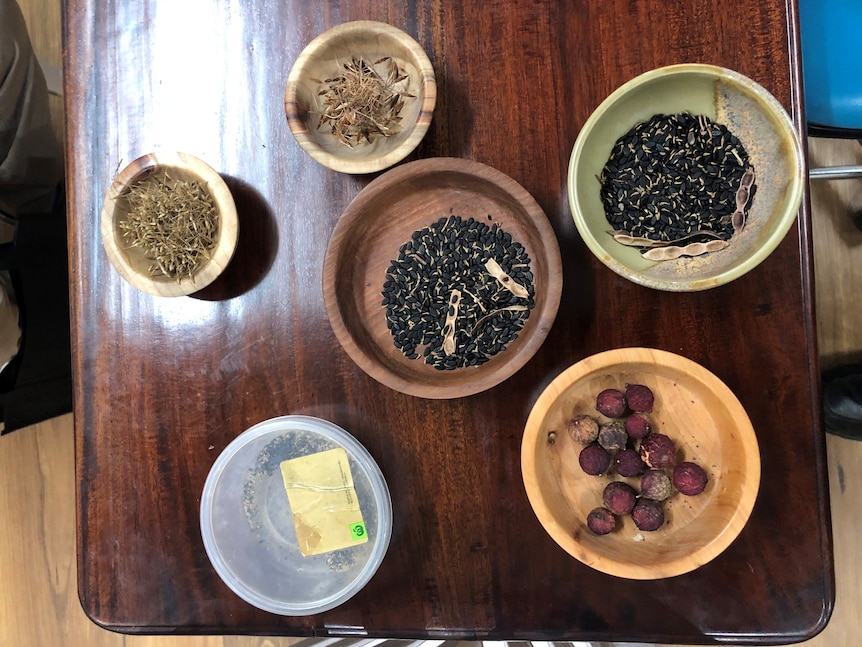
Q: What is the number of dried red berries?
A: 13